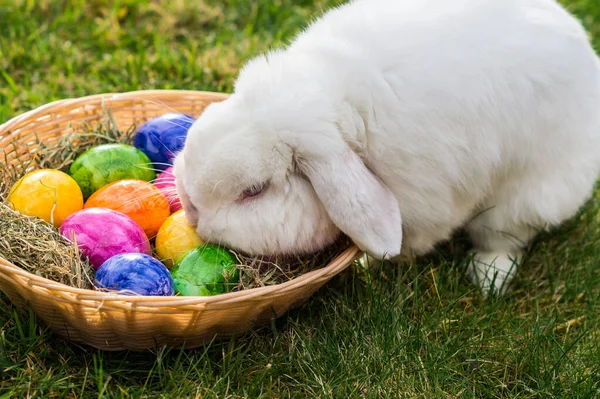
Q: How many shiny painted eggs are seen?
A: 9